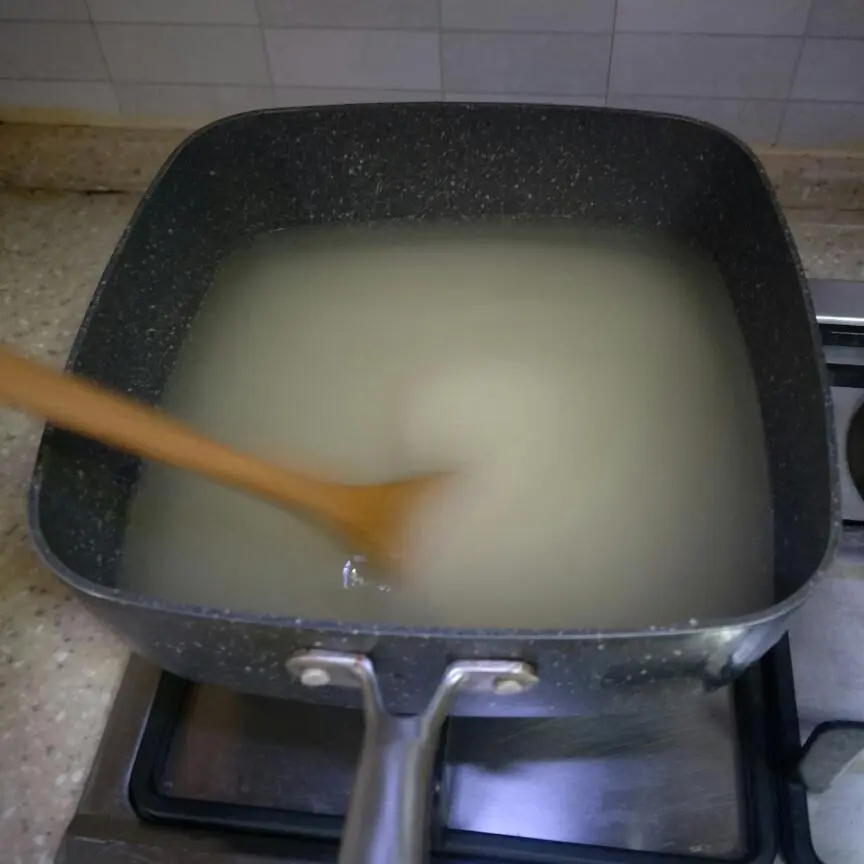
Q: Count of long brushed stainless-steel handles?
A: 1